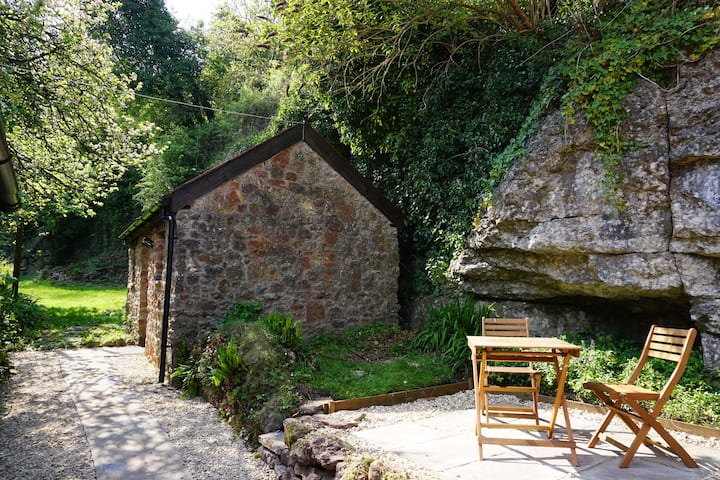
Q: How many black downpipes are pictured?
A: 1